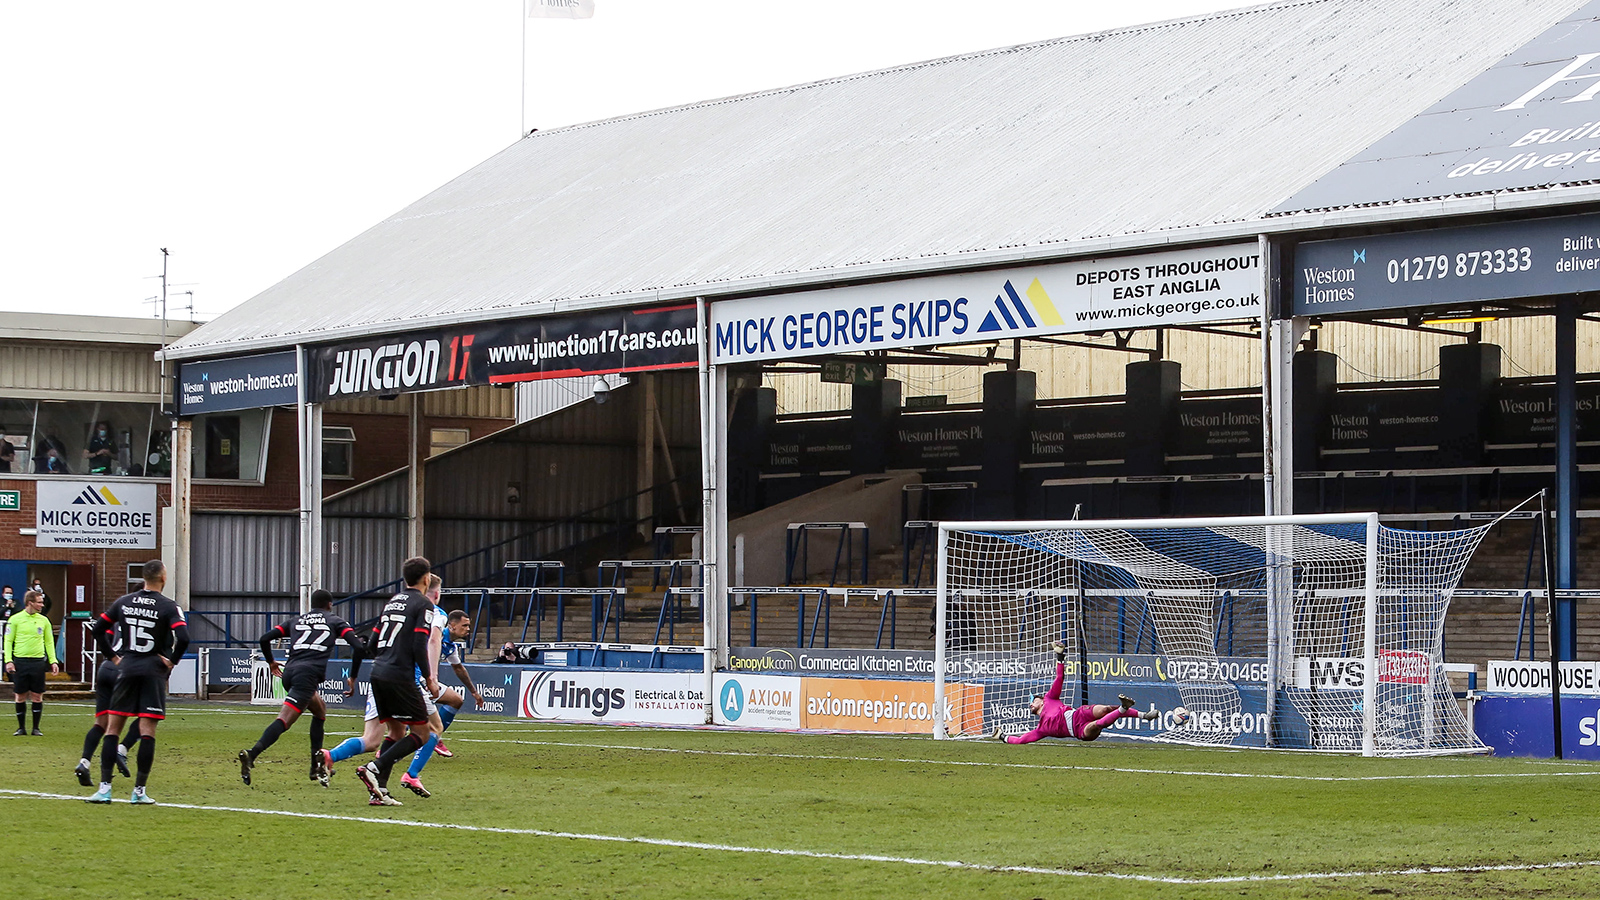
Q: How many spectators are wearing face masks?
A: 5